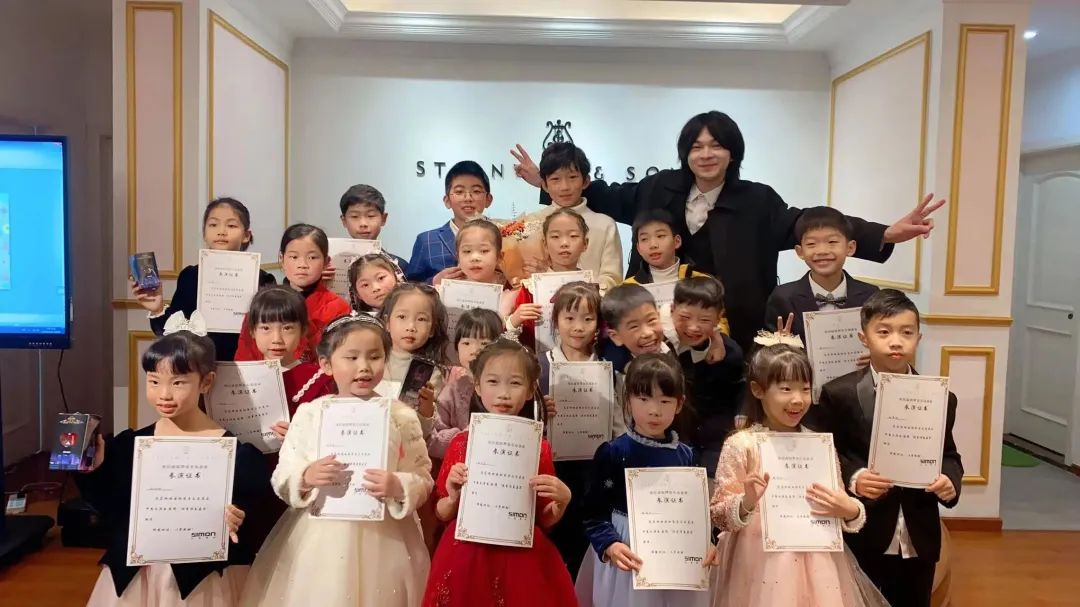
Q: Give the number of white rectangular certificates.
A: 14